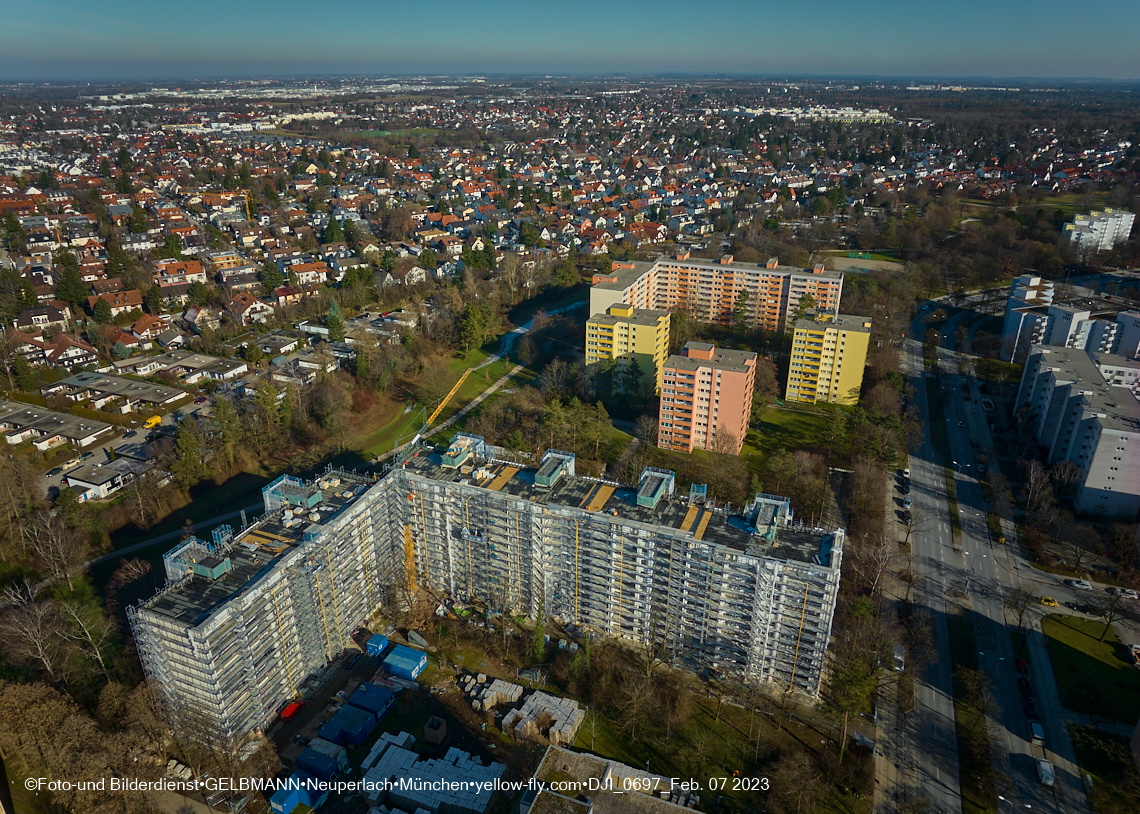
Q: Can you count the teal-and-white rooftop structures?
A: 6